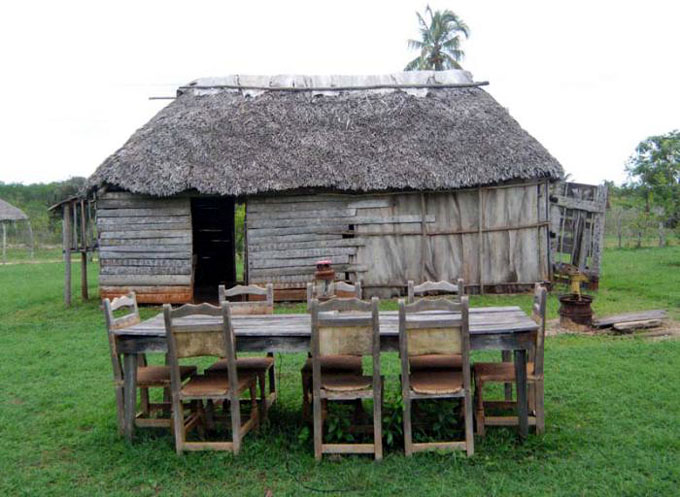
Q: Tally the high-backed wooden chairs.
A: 8